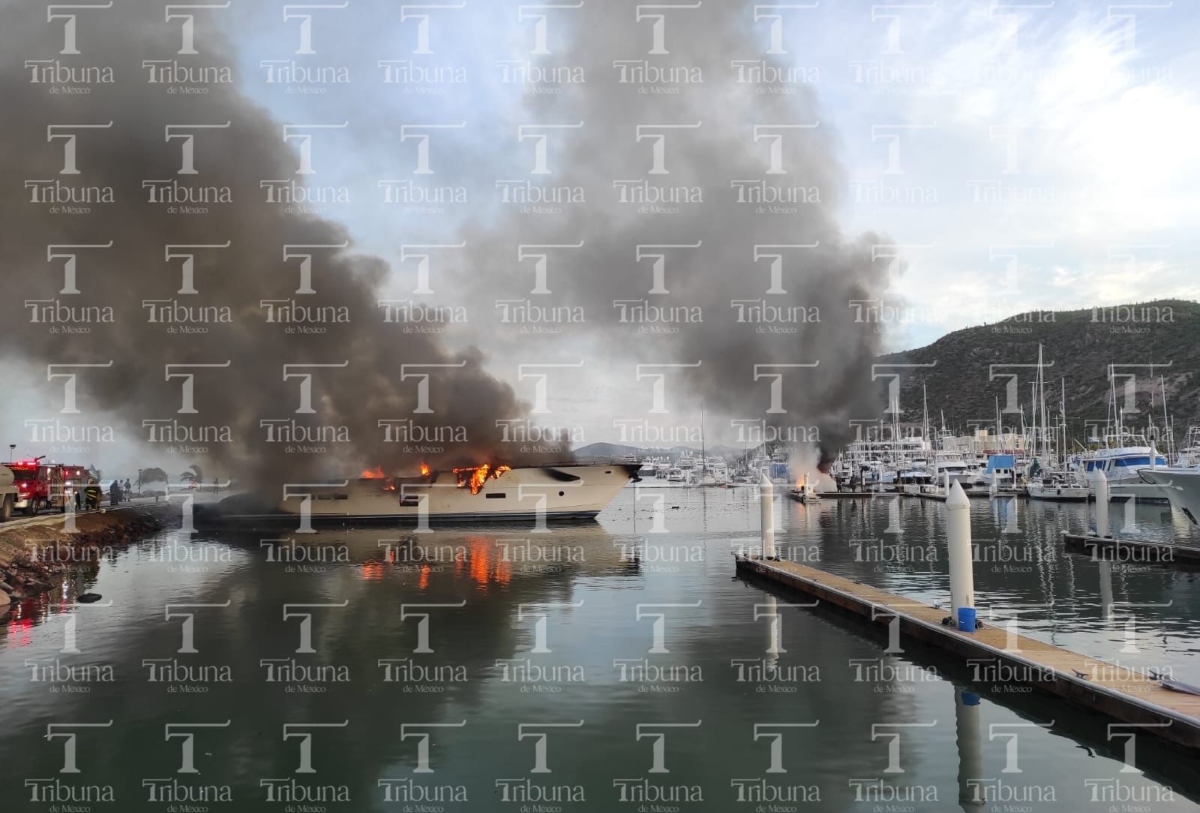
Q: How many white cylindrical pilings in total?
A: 3